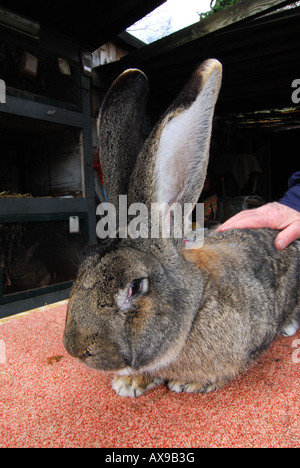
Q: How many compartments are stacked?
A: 3